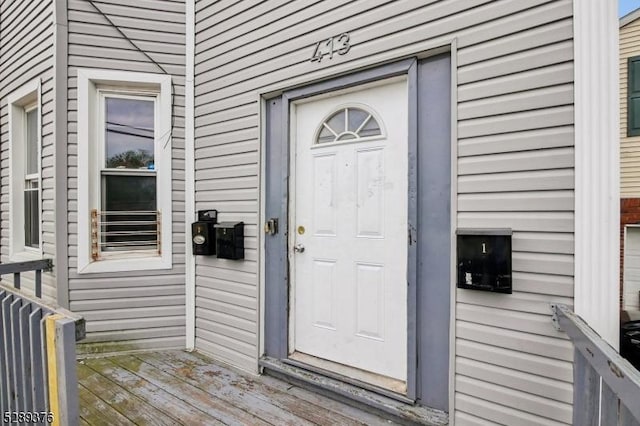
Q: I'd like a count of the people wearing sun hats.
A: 0